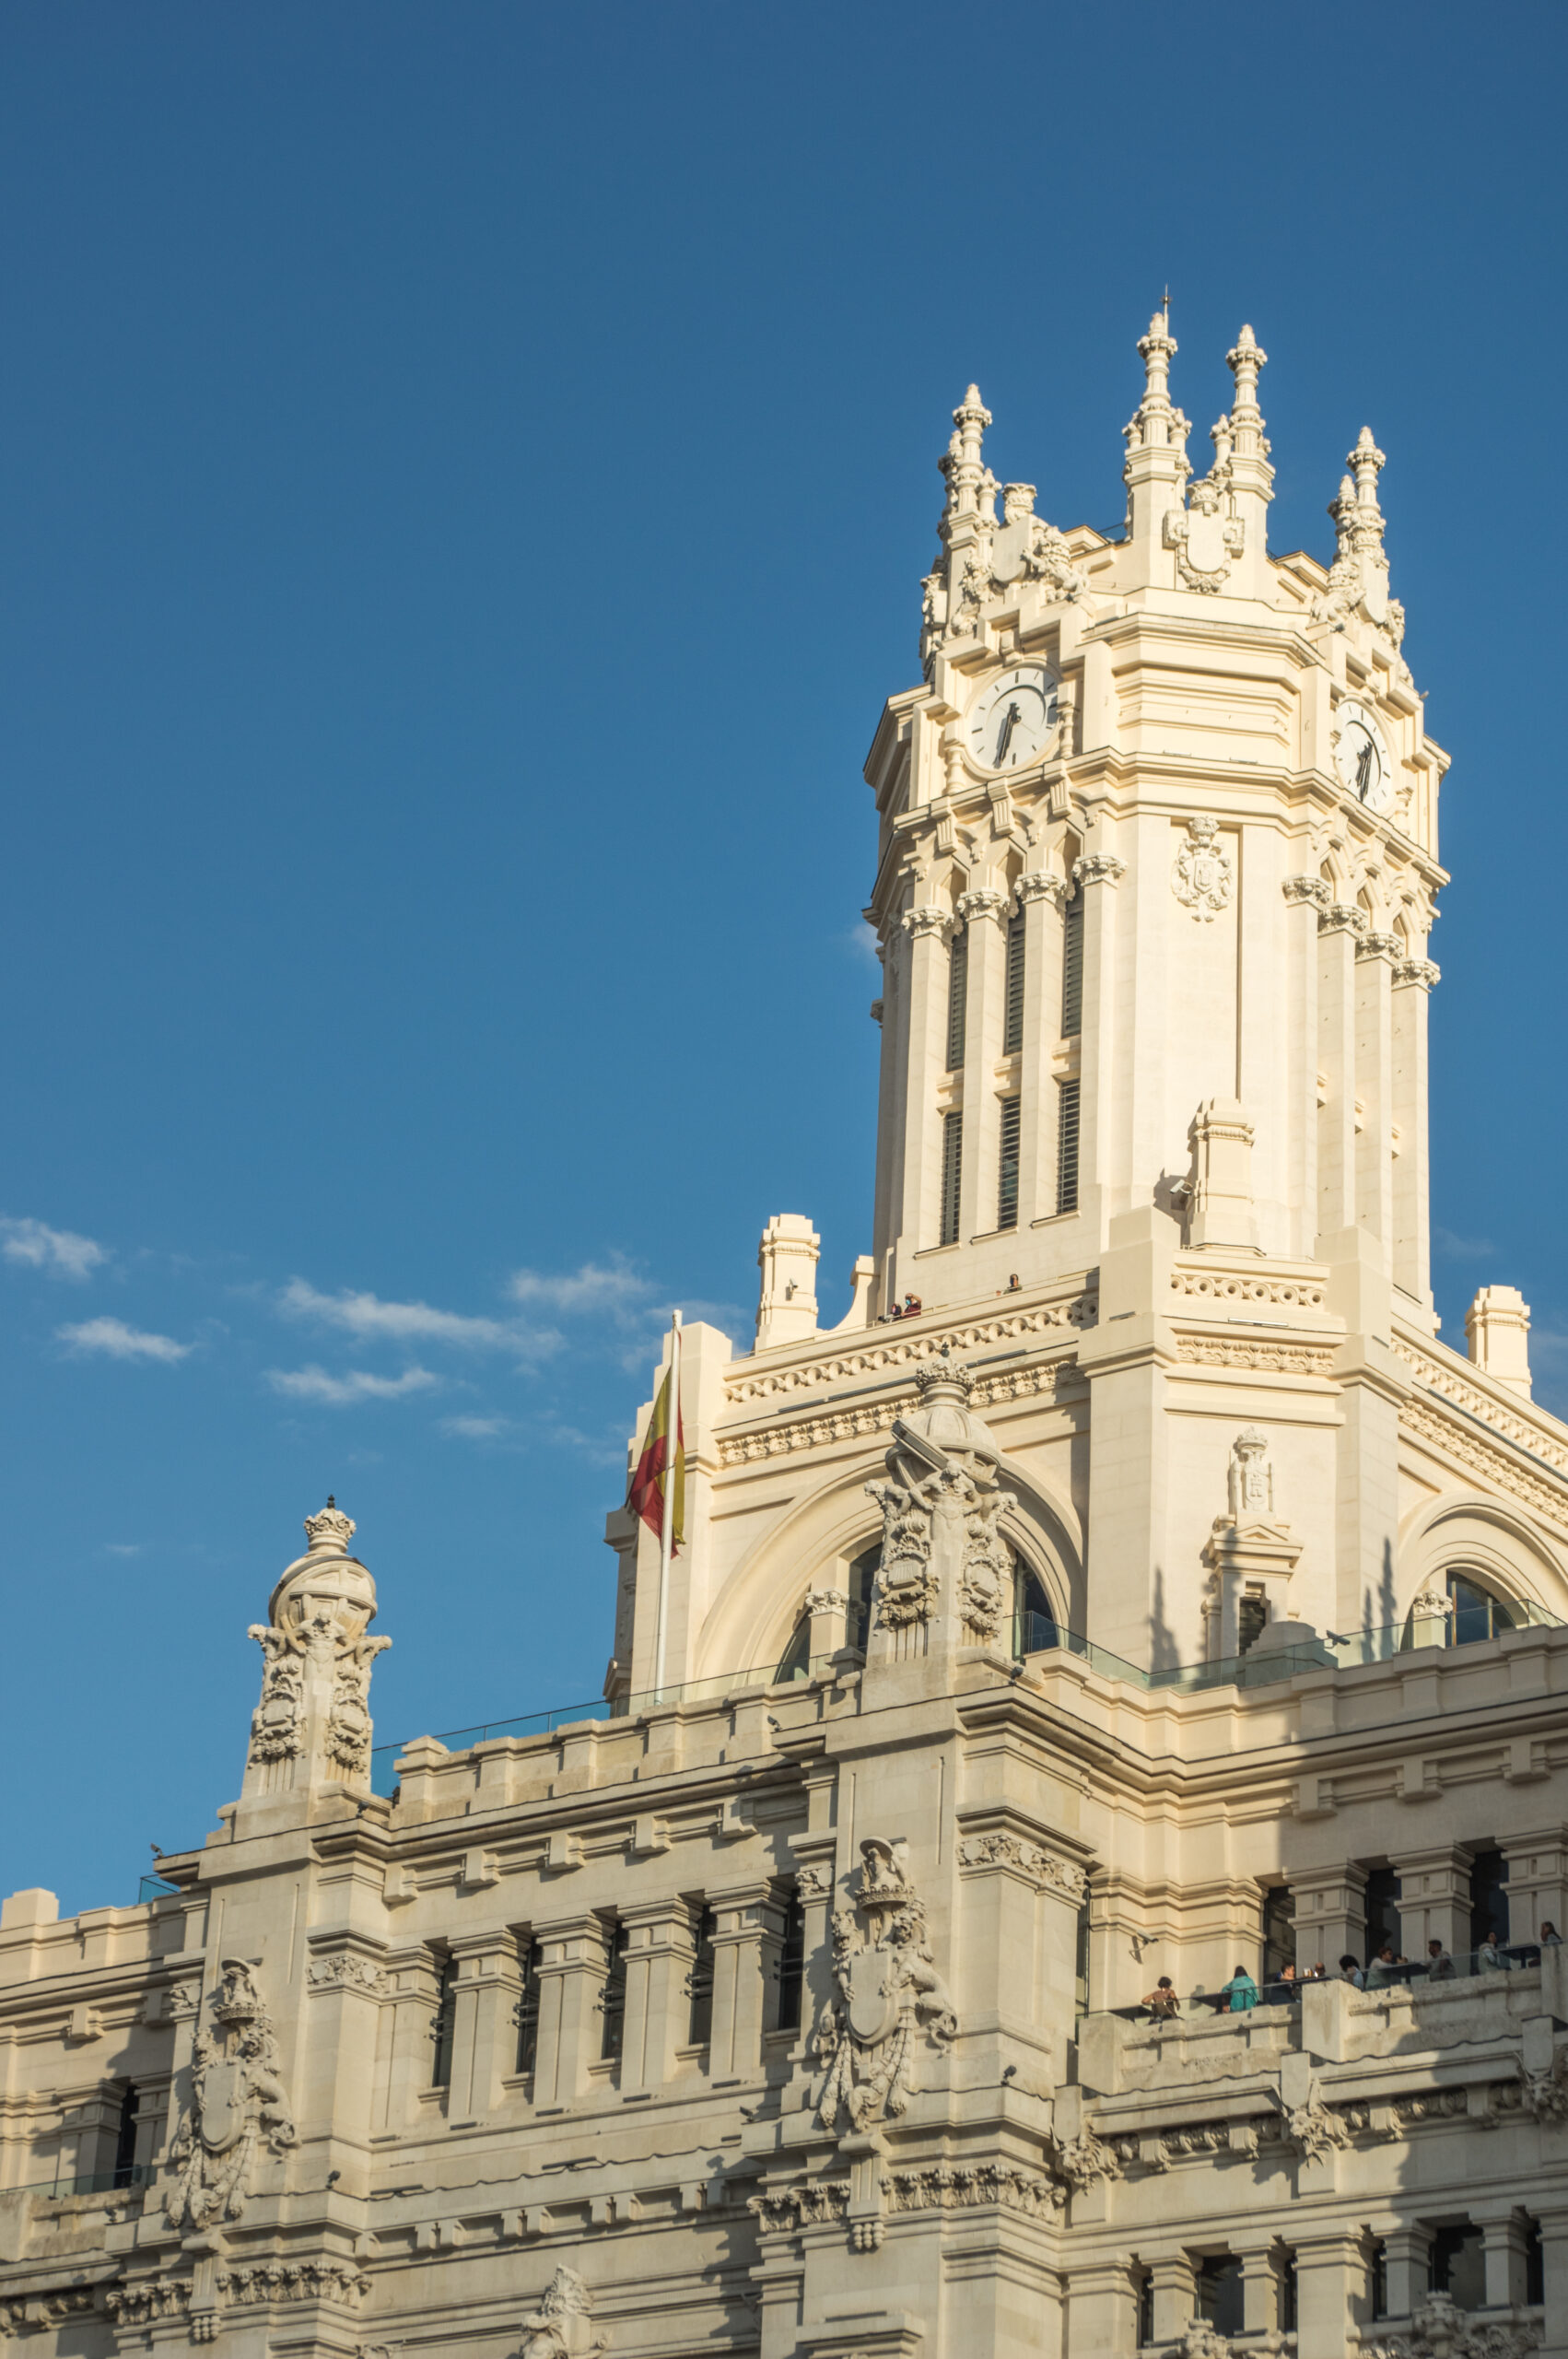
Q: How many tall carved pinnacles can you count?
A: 4